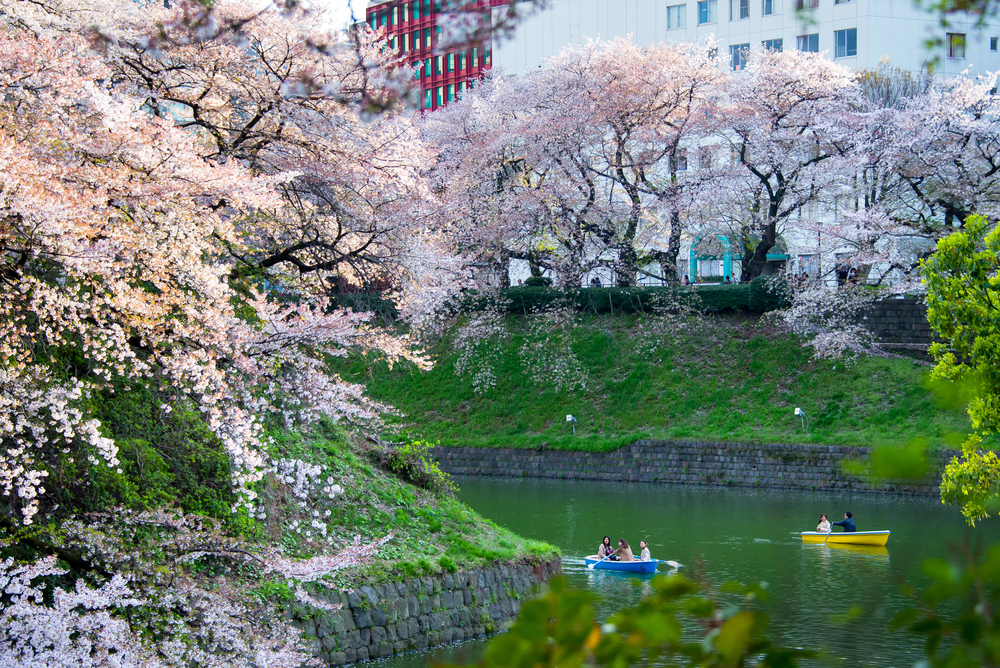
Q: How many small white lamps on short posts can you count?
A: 2